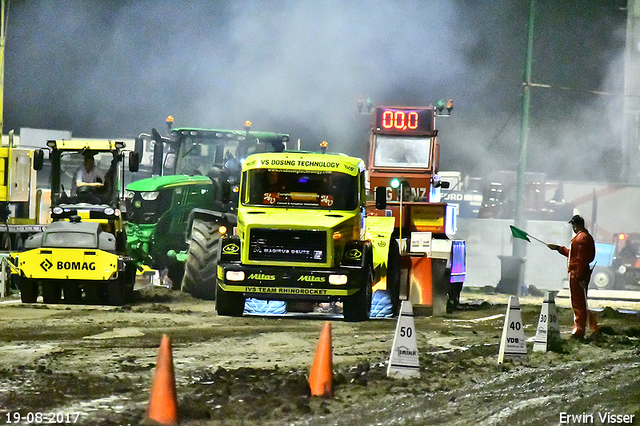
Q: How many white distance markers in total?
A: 3